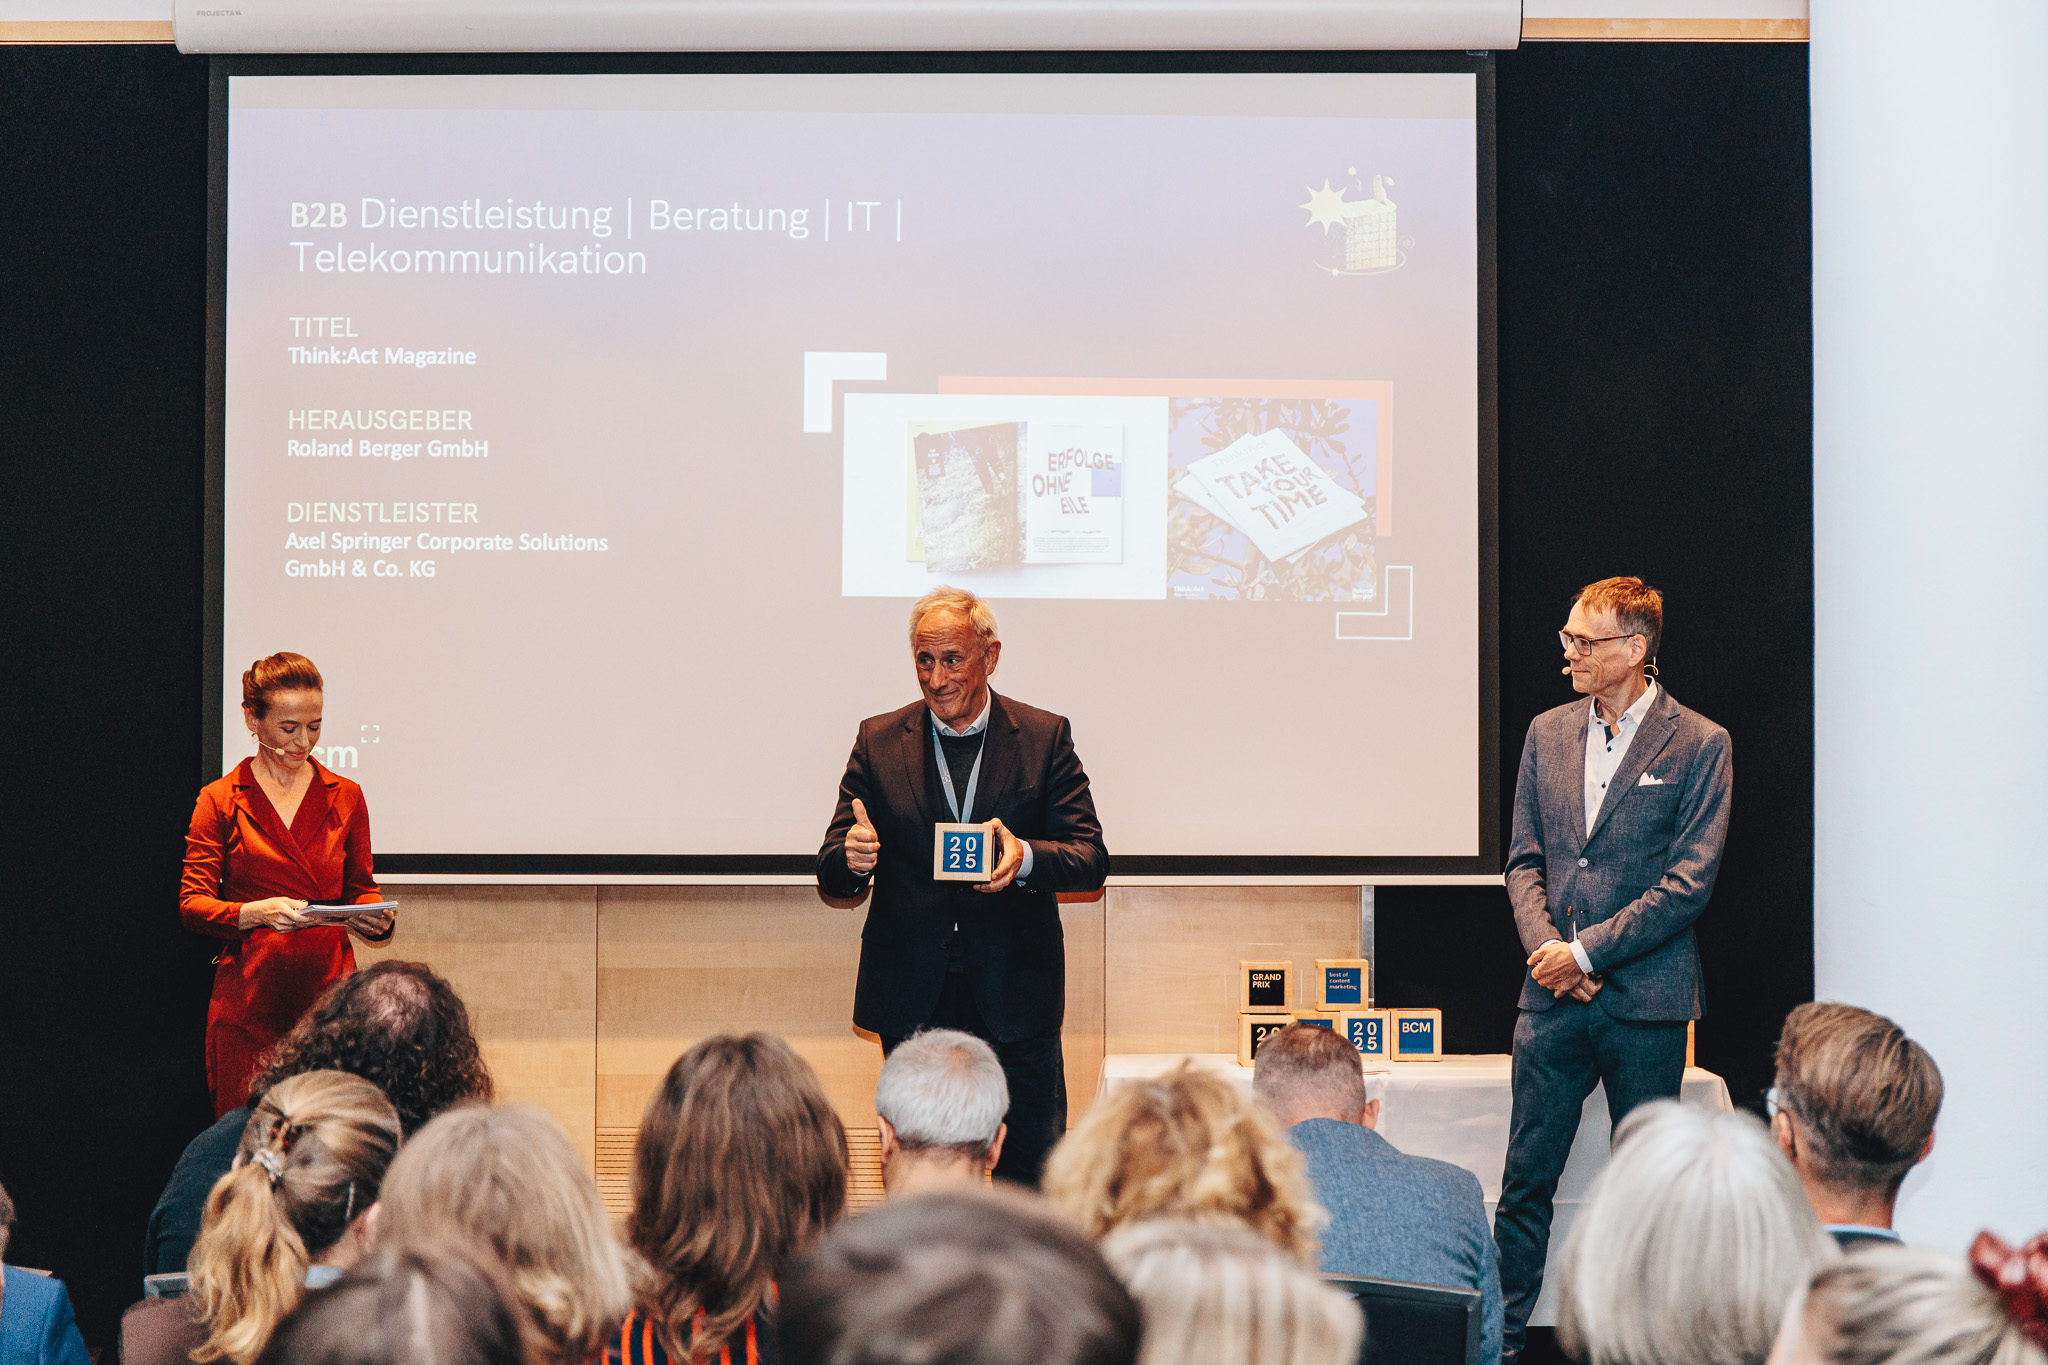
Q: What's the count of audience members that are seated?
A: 14